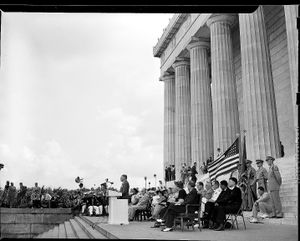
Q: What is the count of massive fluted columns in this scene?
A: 6